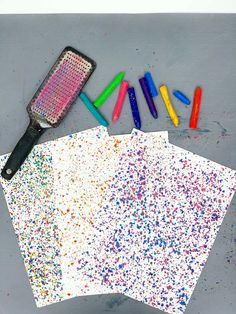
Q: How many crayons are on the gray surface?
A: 9